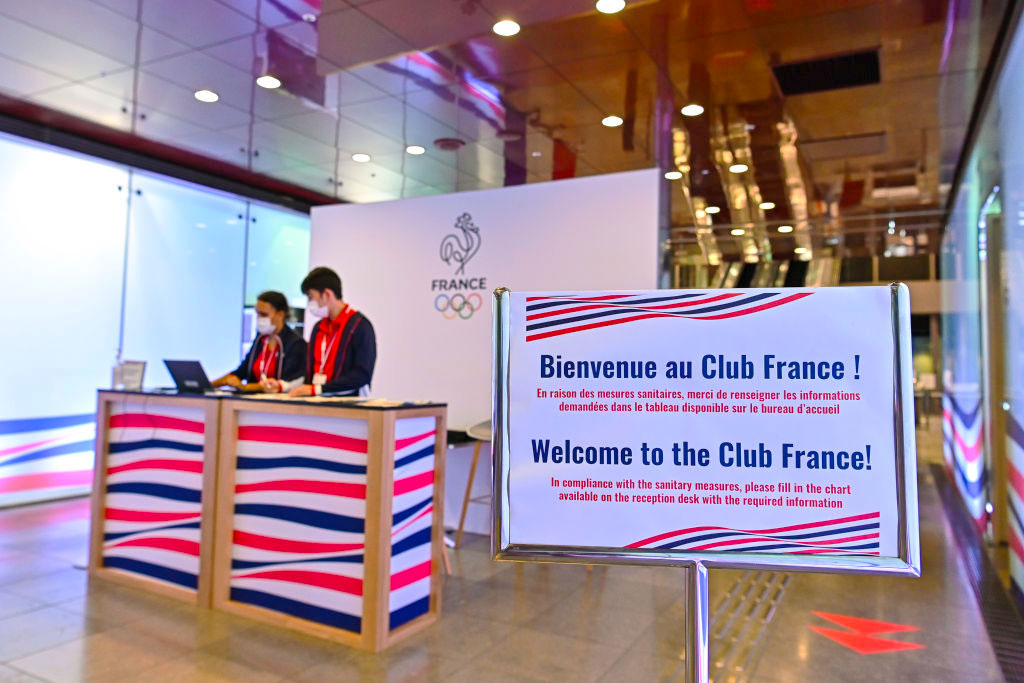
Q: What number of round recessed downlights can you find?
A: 15